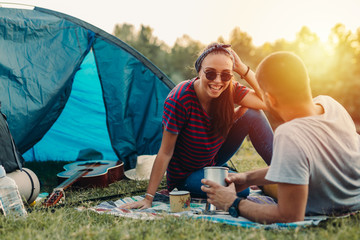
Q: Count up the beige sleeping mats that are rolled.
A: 1